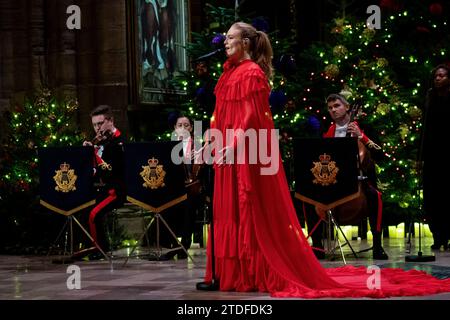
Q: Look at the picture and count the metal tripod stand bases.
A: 3